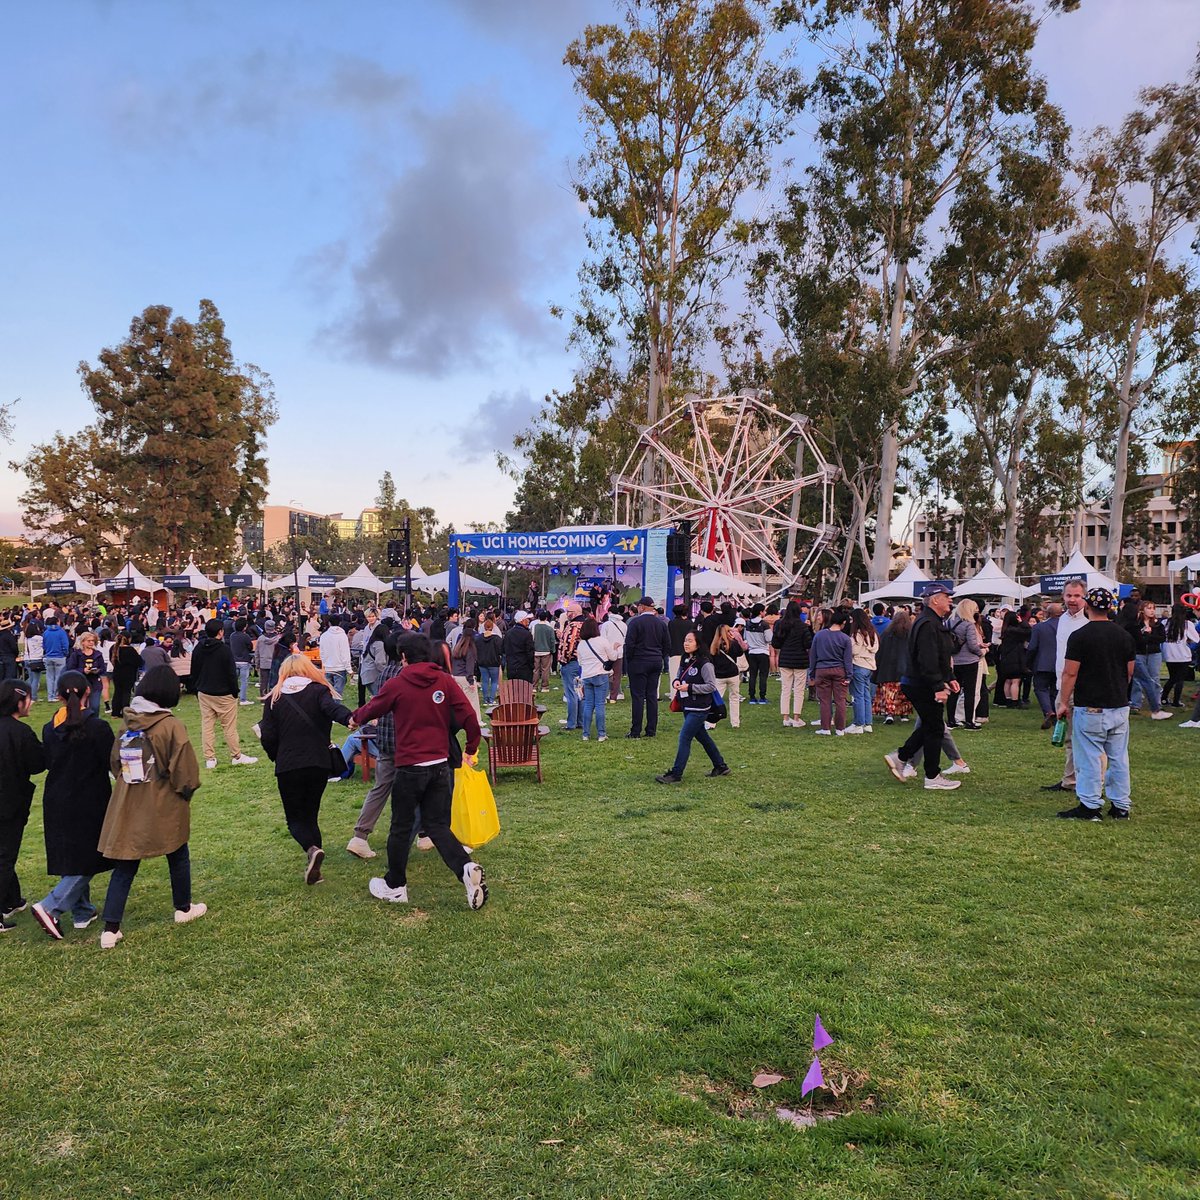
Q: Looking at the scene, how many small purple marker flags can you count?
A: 2